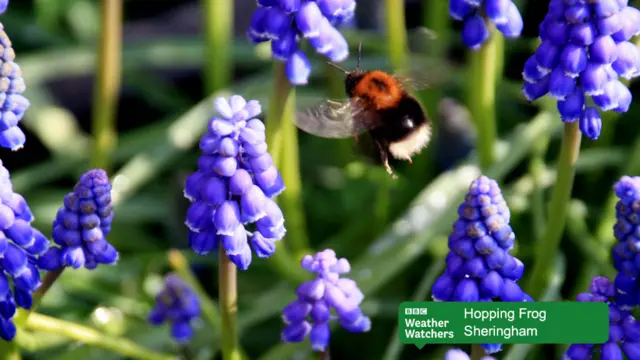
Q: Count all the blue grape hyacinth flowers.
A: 12